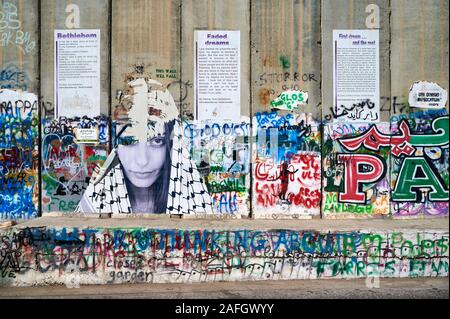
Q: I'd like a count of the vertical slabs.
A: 7